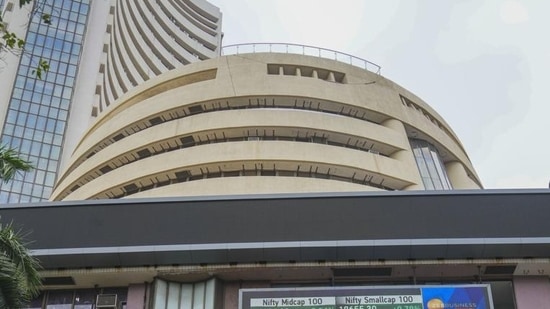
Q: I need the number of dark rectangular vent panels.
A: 3